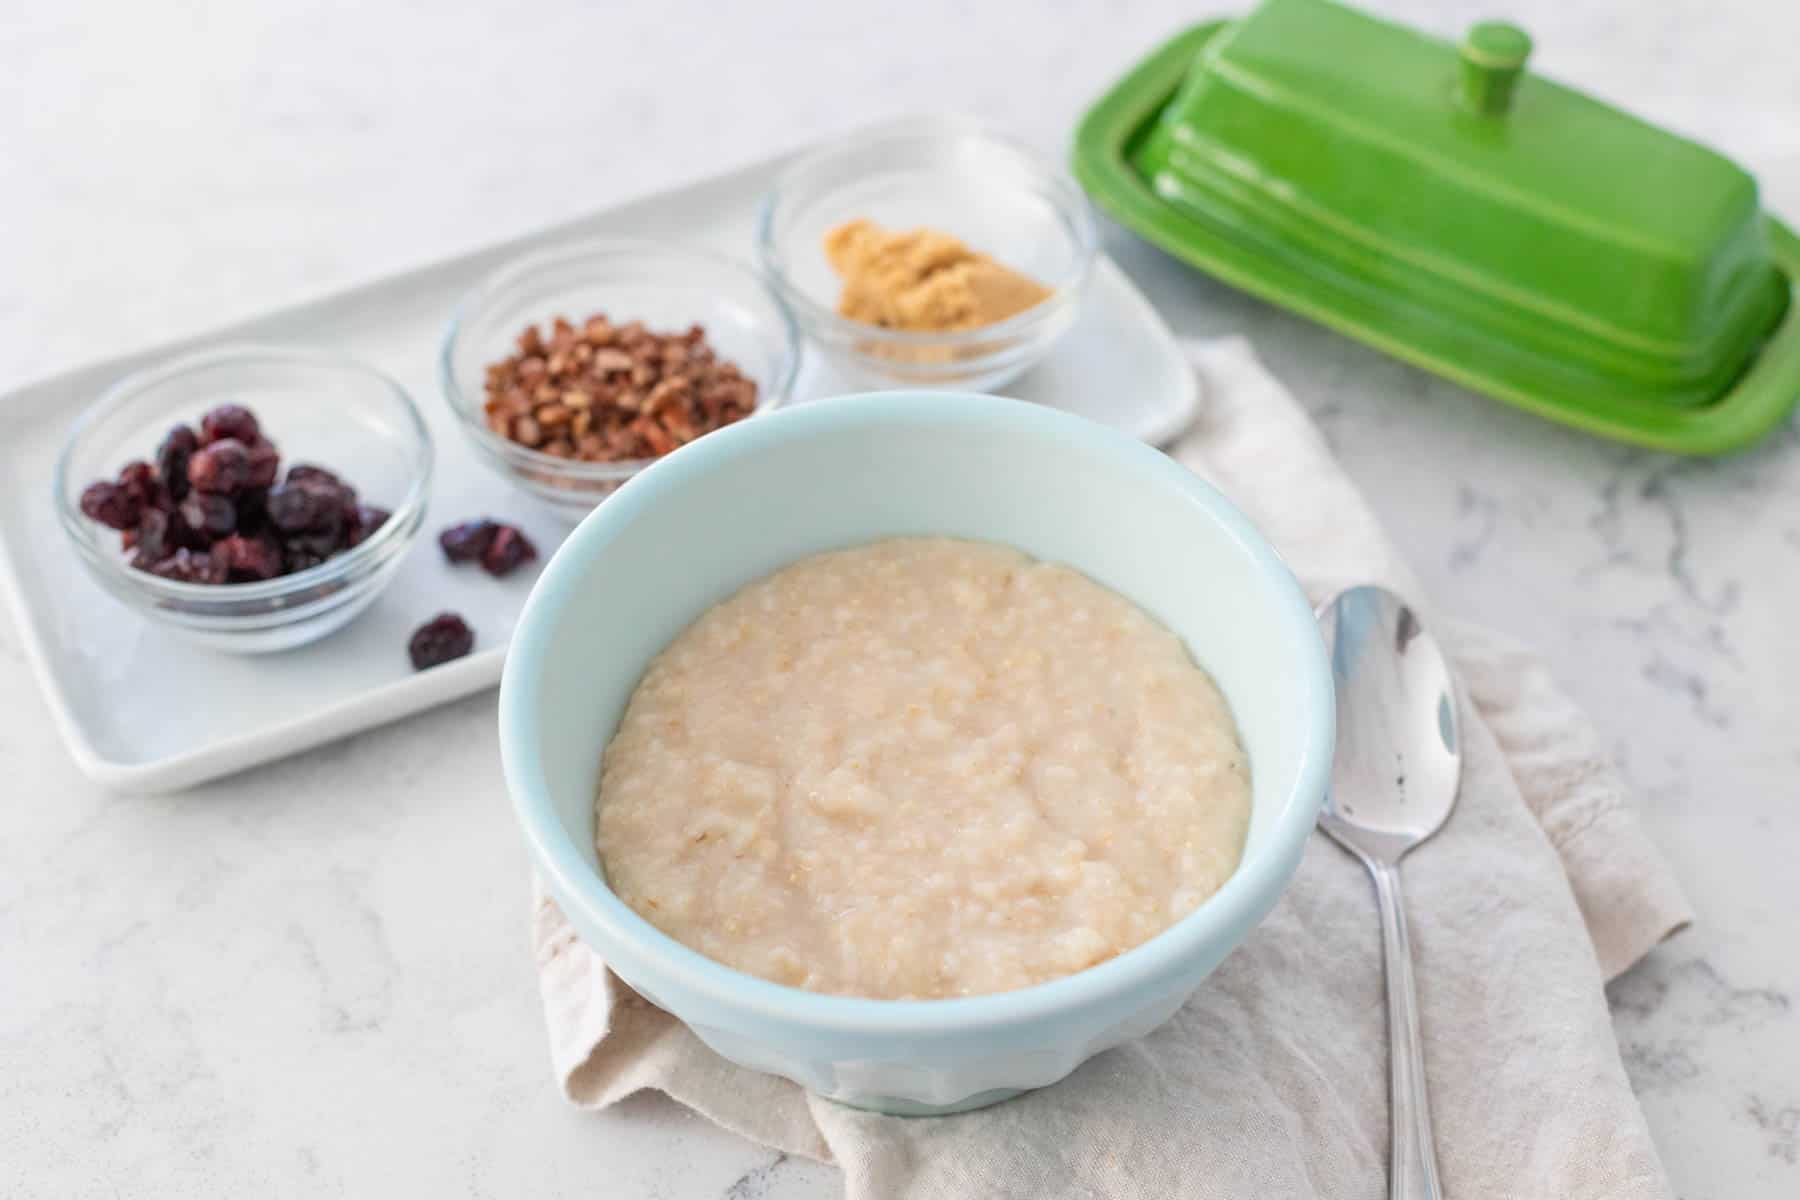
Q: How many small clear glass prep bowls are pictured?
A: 3